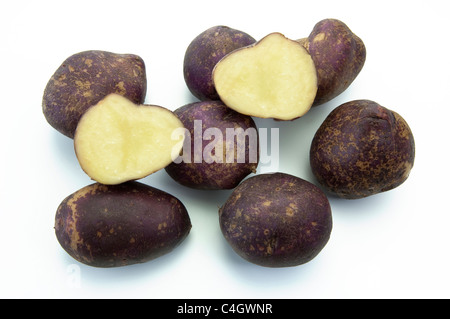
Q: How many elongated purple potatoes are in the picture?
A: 1